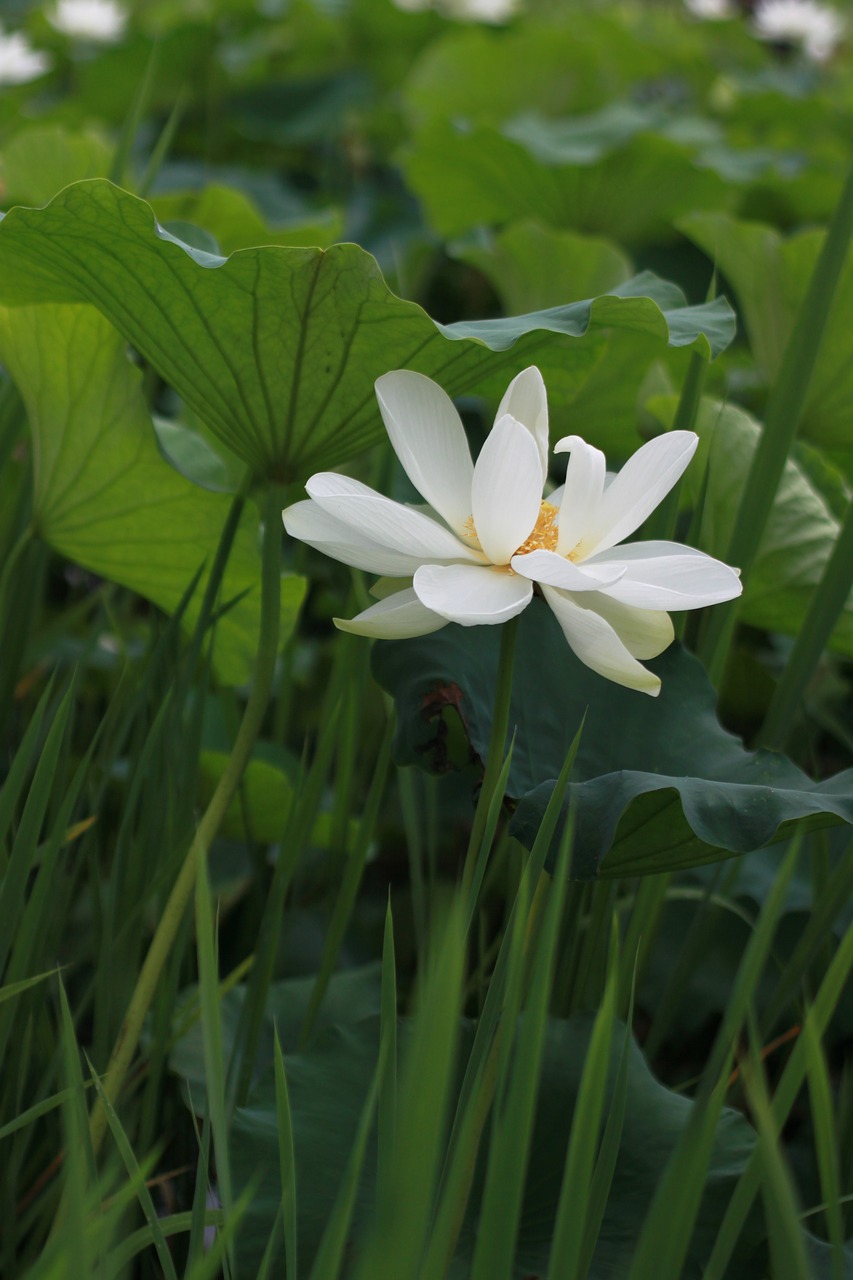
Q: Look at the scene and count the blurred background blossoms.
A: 5